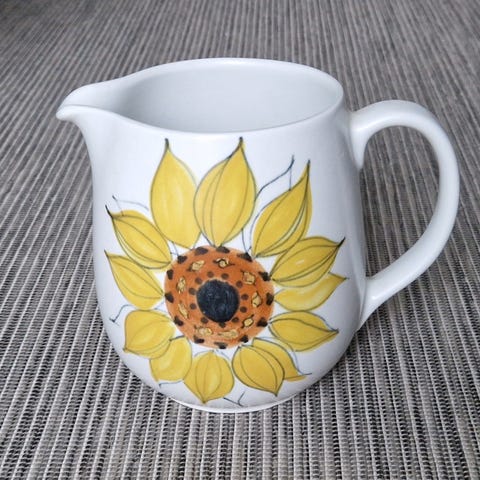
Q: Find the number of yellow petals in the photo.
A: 13